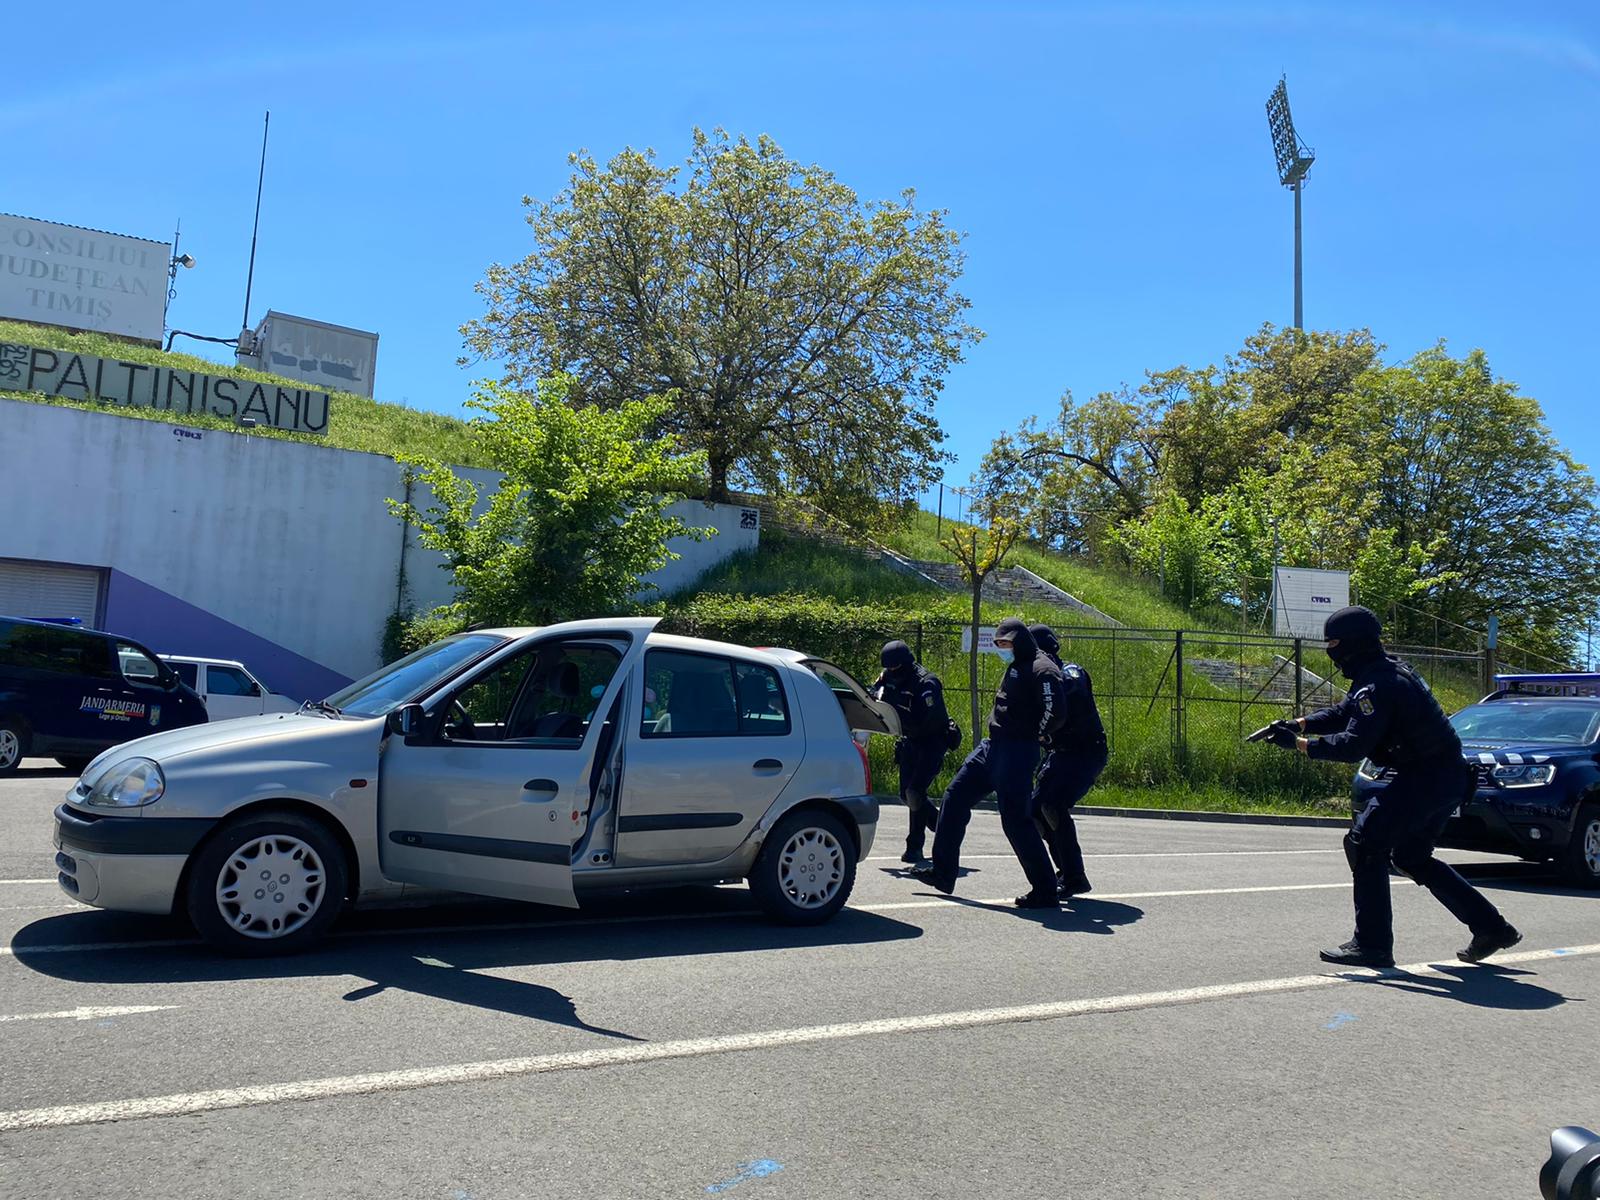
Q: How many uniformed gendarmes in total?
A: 3